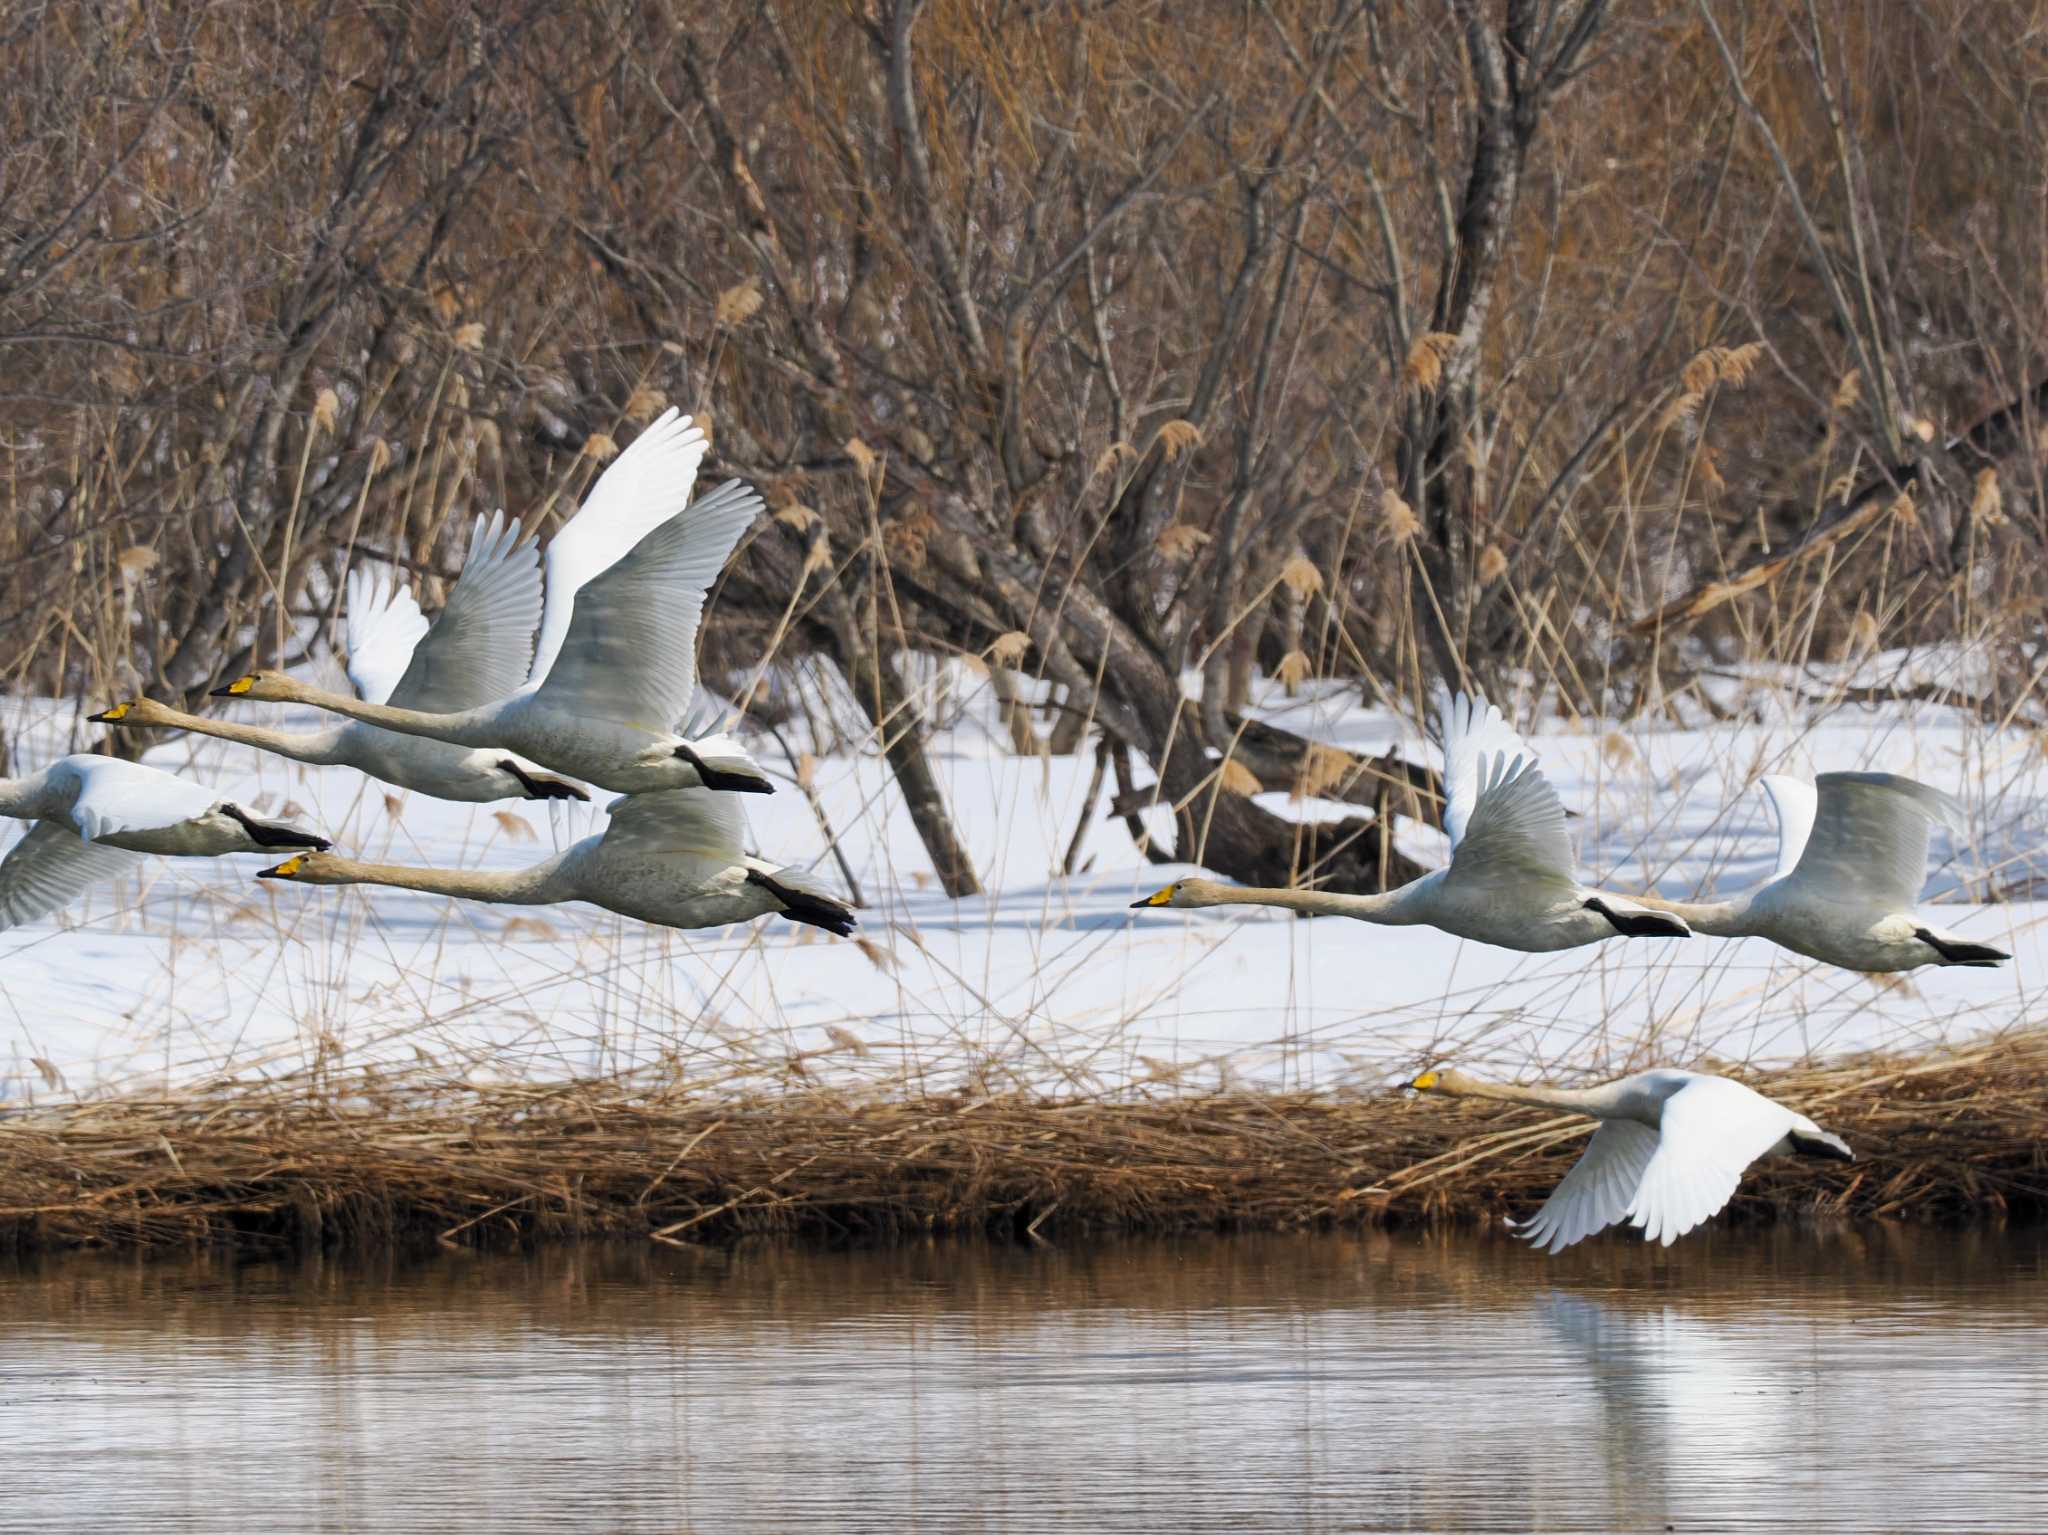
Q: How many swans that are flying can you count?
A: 7